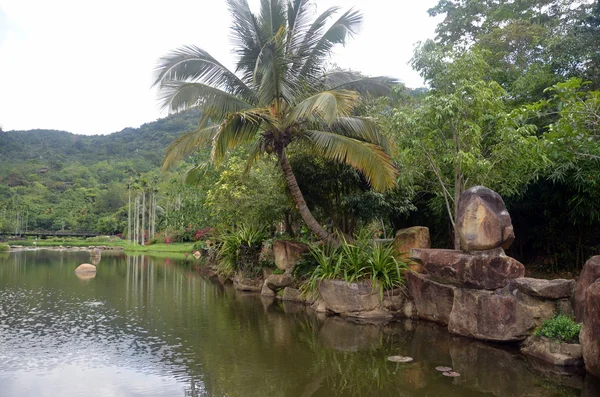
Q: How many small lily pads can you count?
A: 3